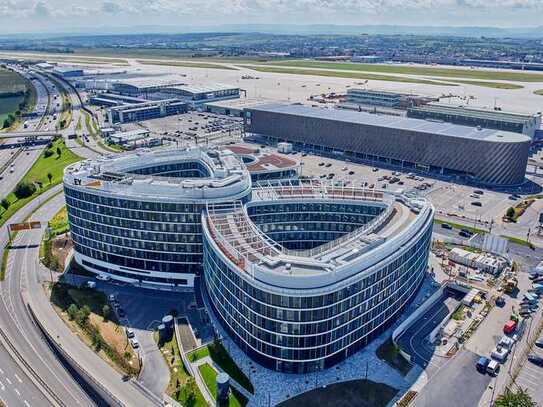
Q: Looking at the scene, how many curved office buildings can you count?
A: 2